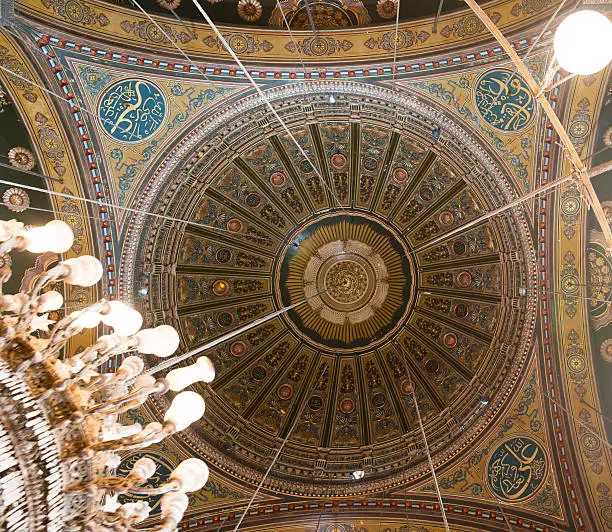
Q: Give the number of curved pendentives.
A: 4